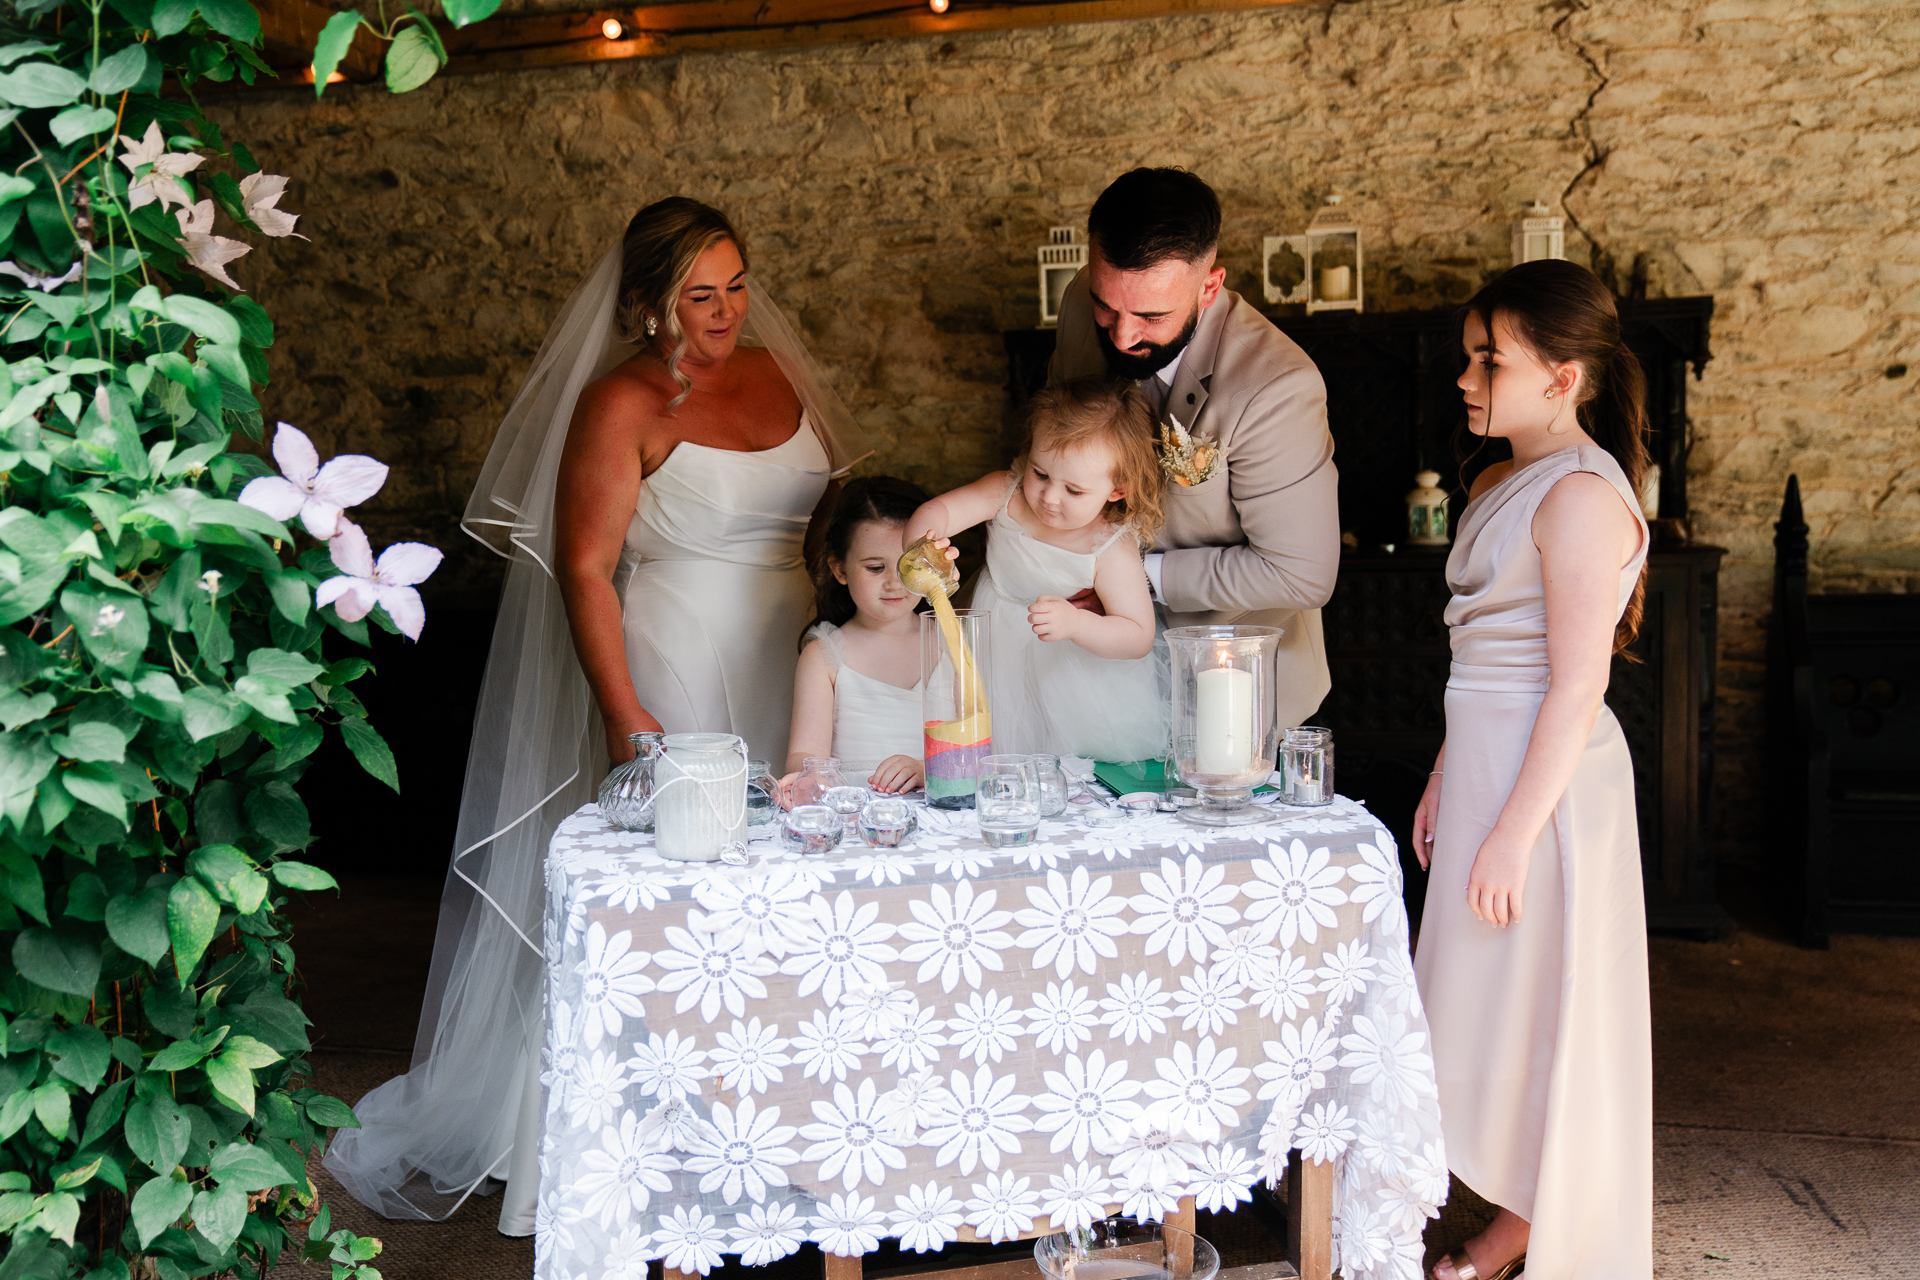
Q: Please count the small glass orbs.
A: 3